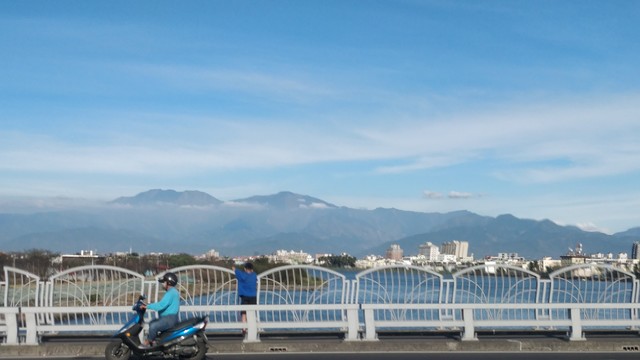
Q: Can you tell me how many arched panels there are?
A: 7